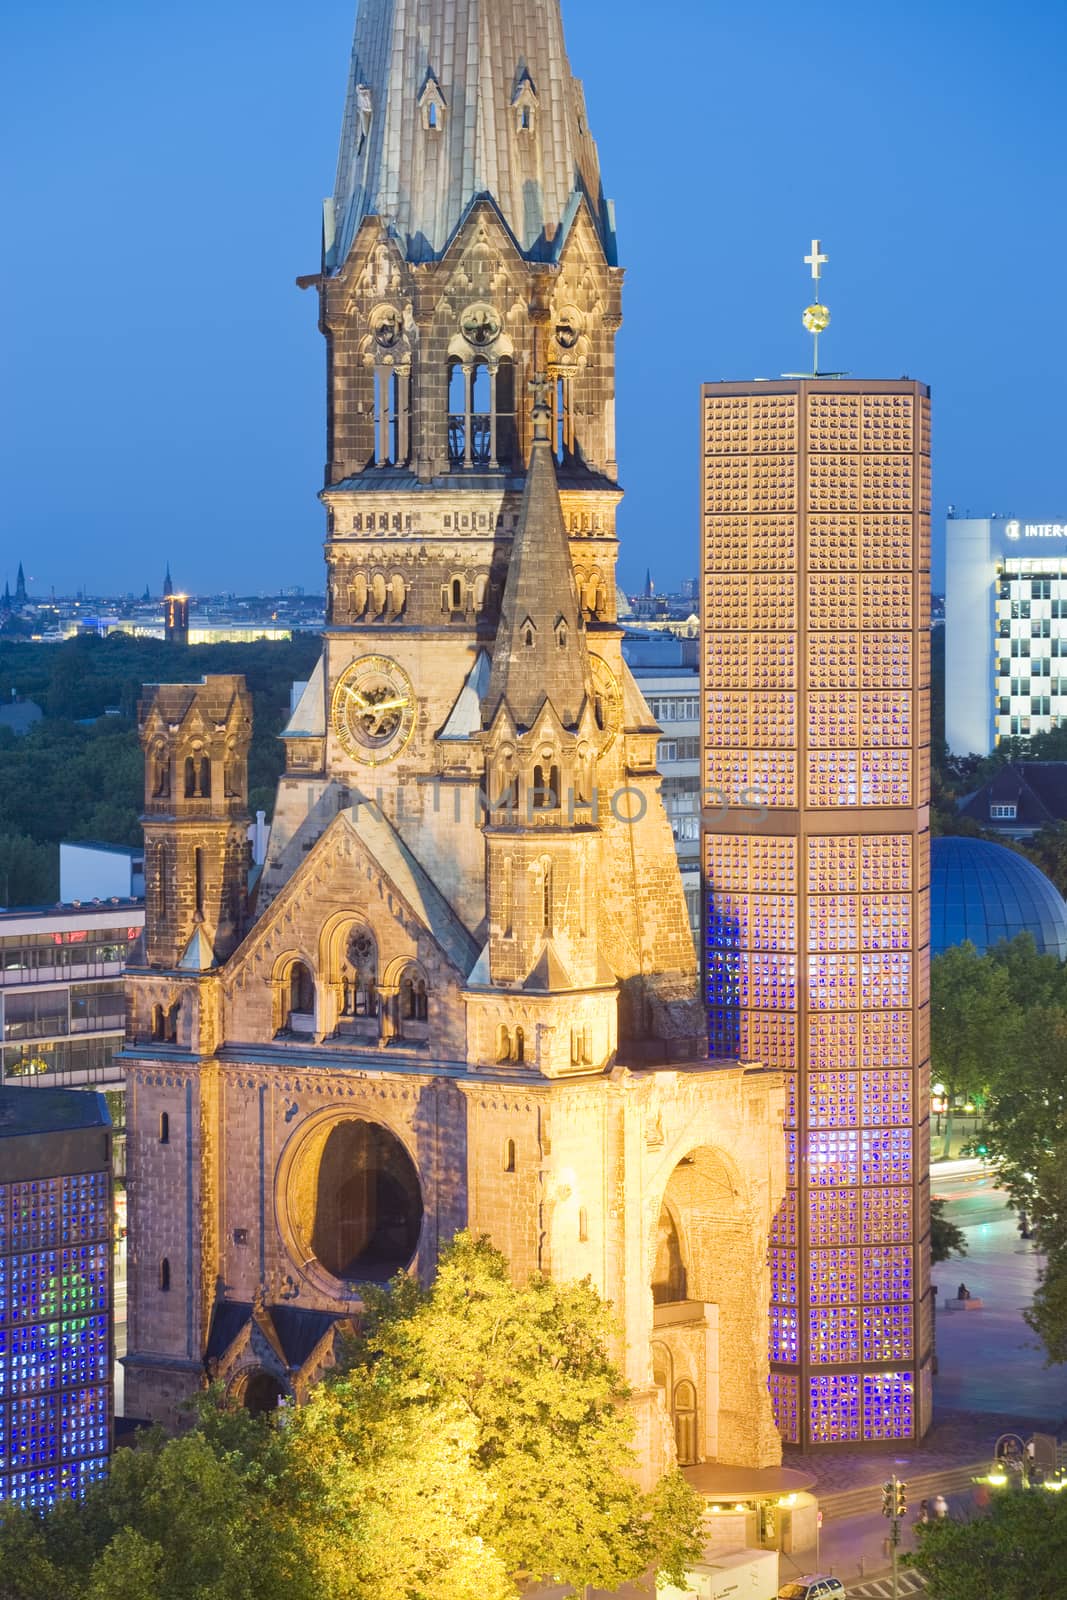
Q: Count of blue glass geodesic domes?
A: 1